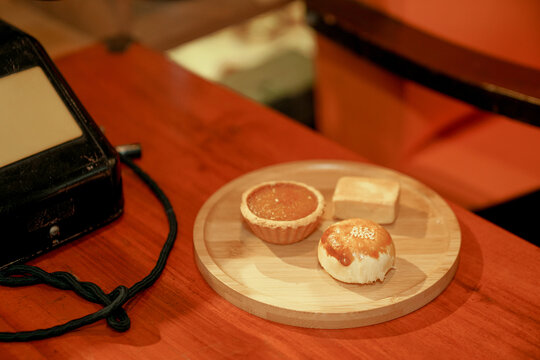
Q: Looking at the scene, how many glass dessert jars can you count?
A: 0